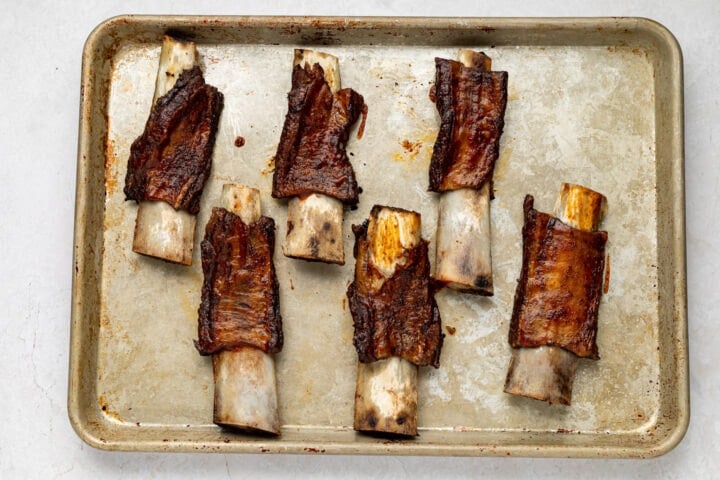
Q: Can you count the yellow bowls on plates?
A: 0